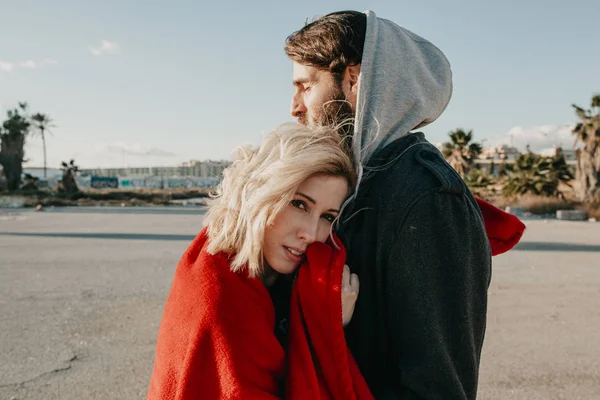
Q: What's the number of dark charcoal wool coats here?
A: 1